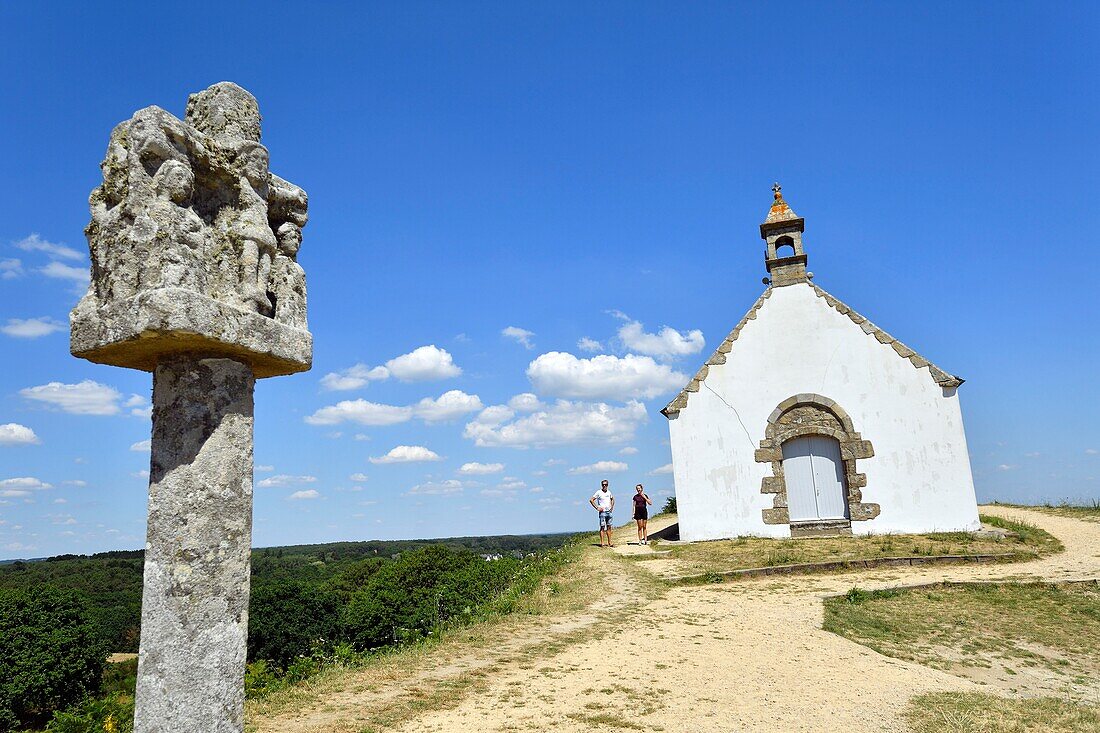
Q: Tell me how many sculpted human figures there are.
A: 3